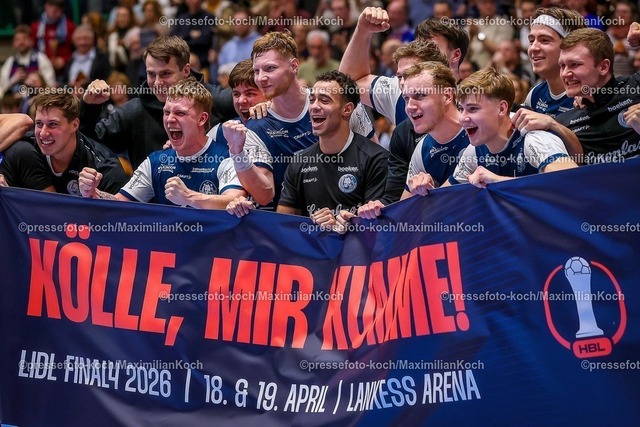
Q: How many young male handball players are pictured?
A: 12